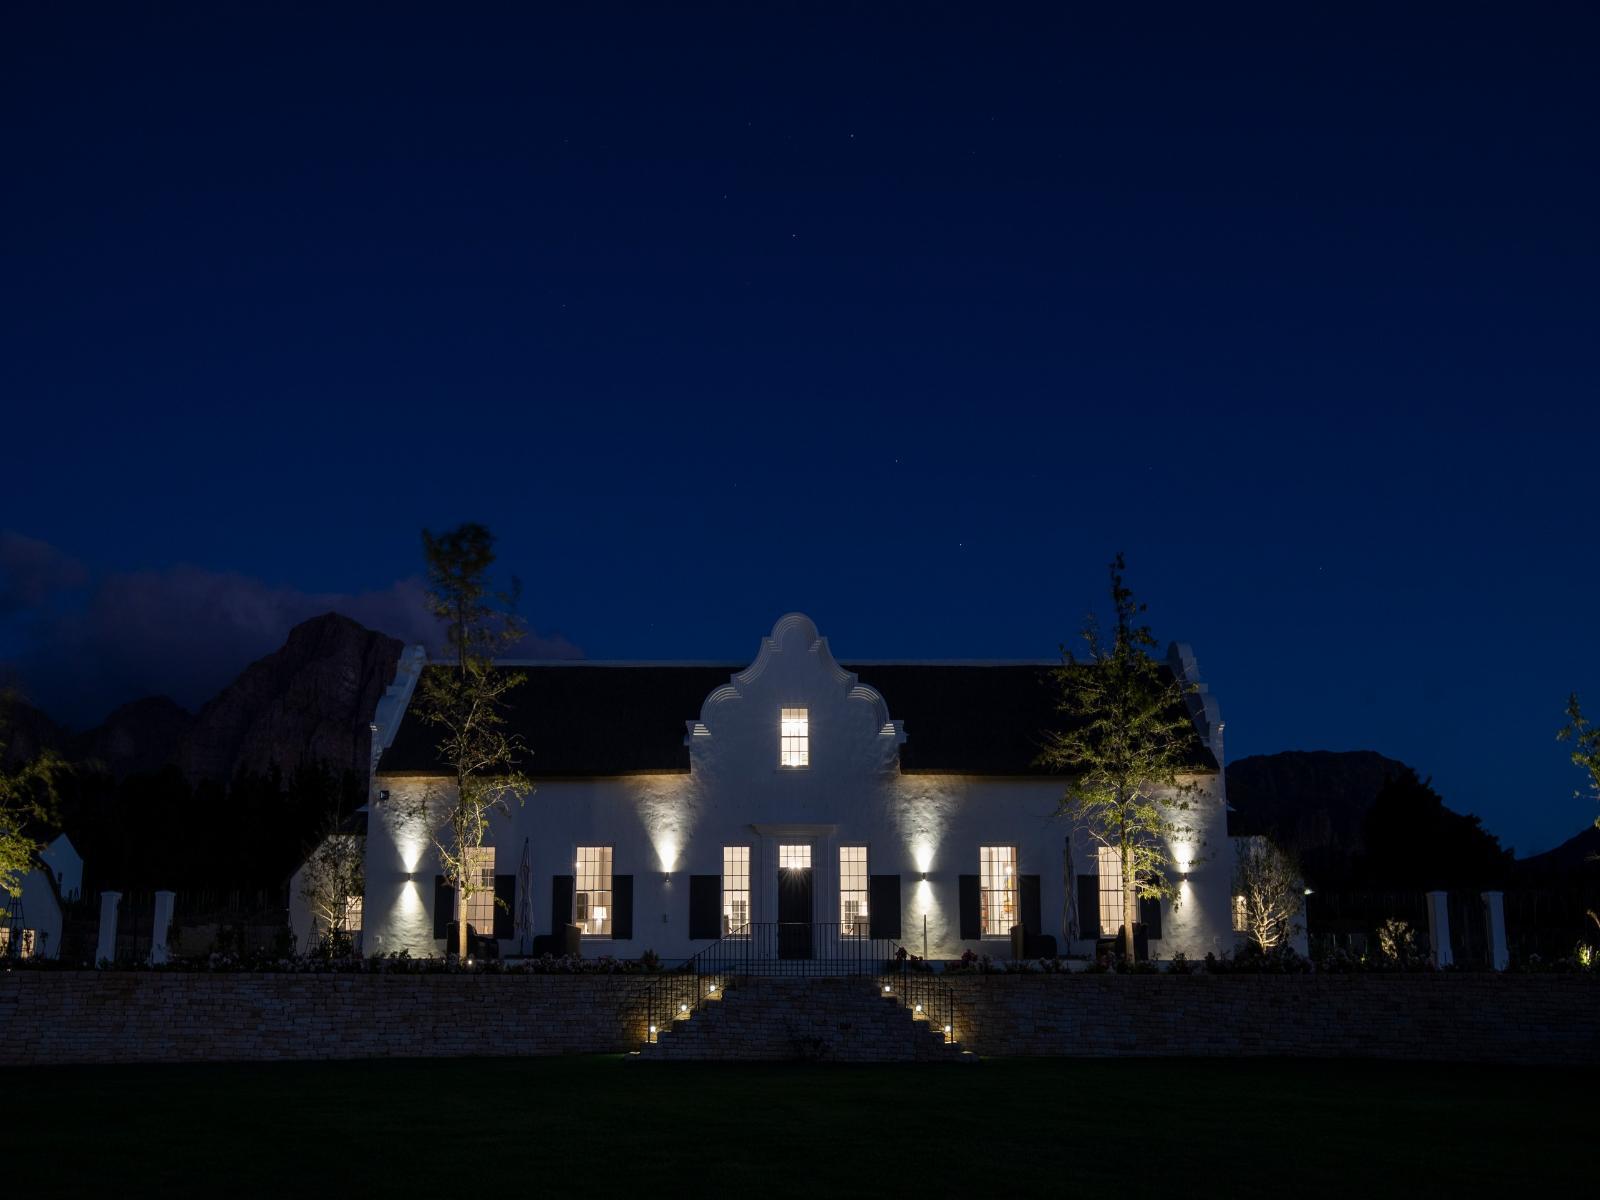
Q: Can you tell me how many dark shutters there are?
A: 10